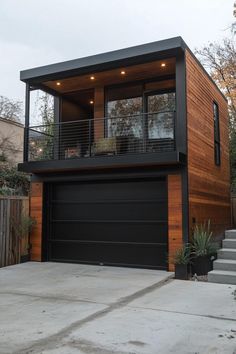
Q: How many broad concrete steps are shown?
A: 5